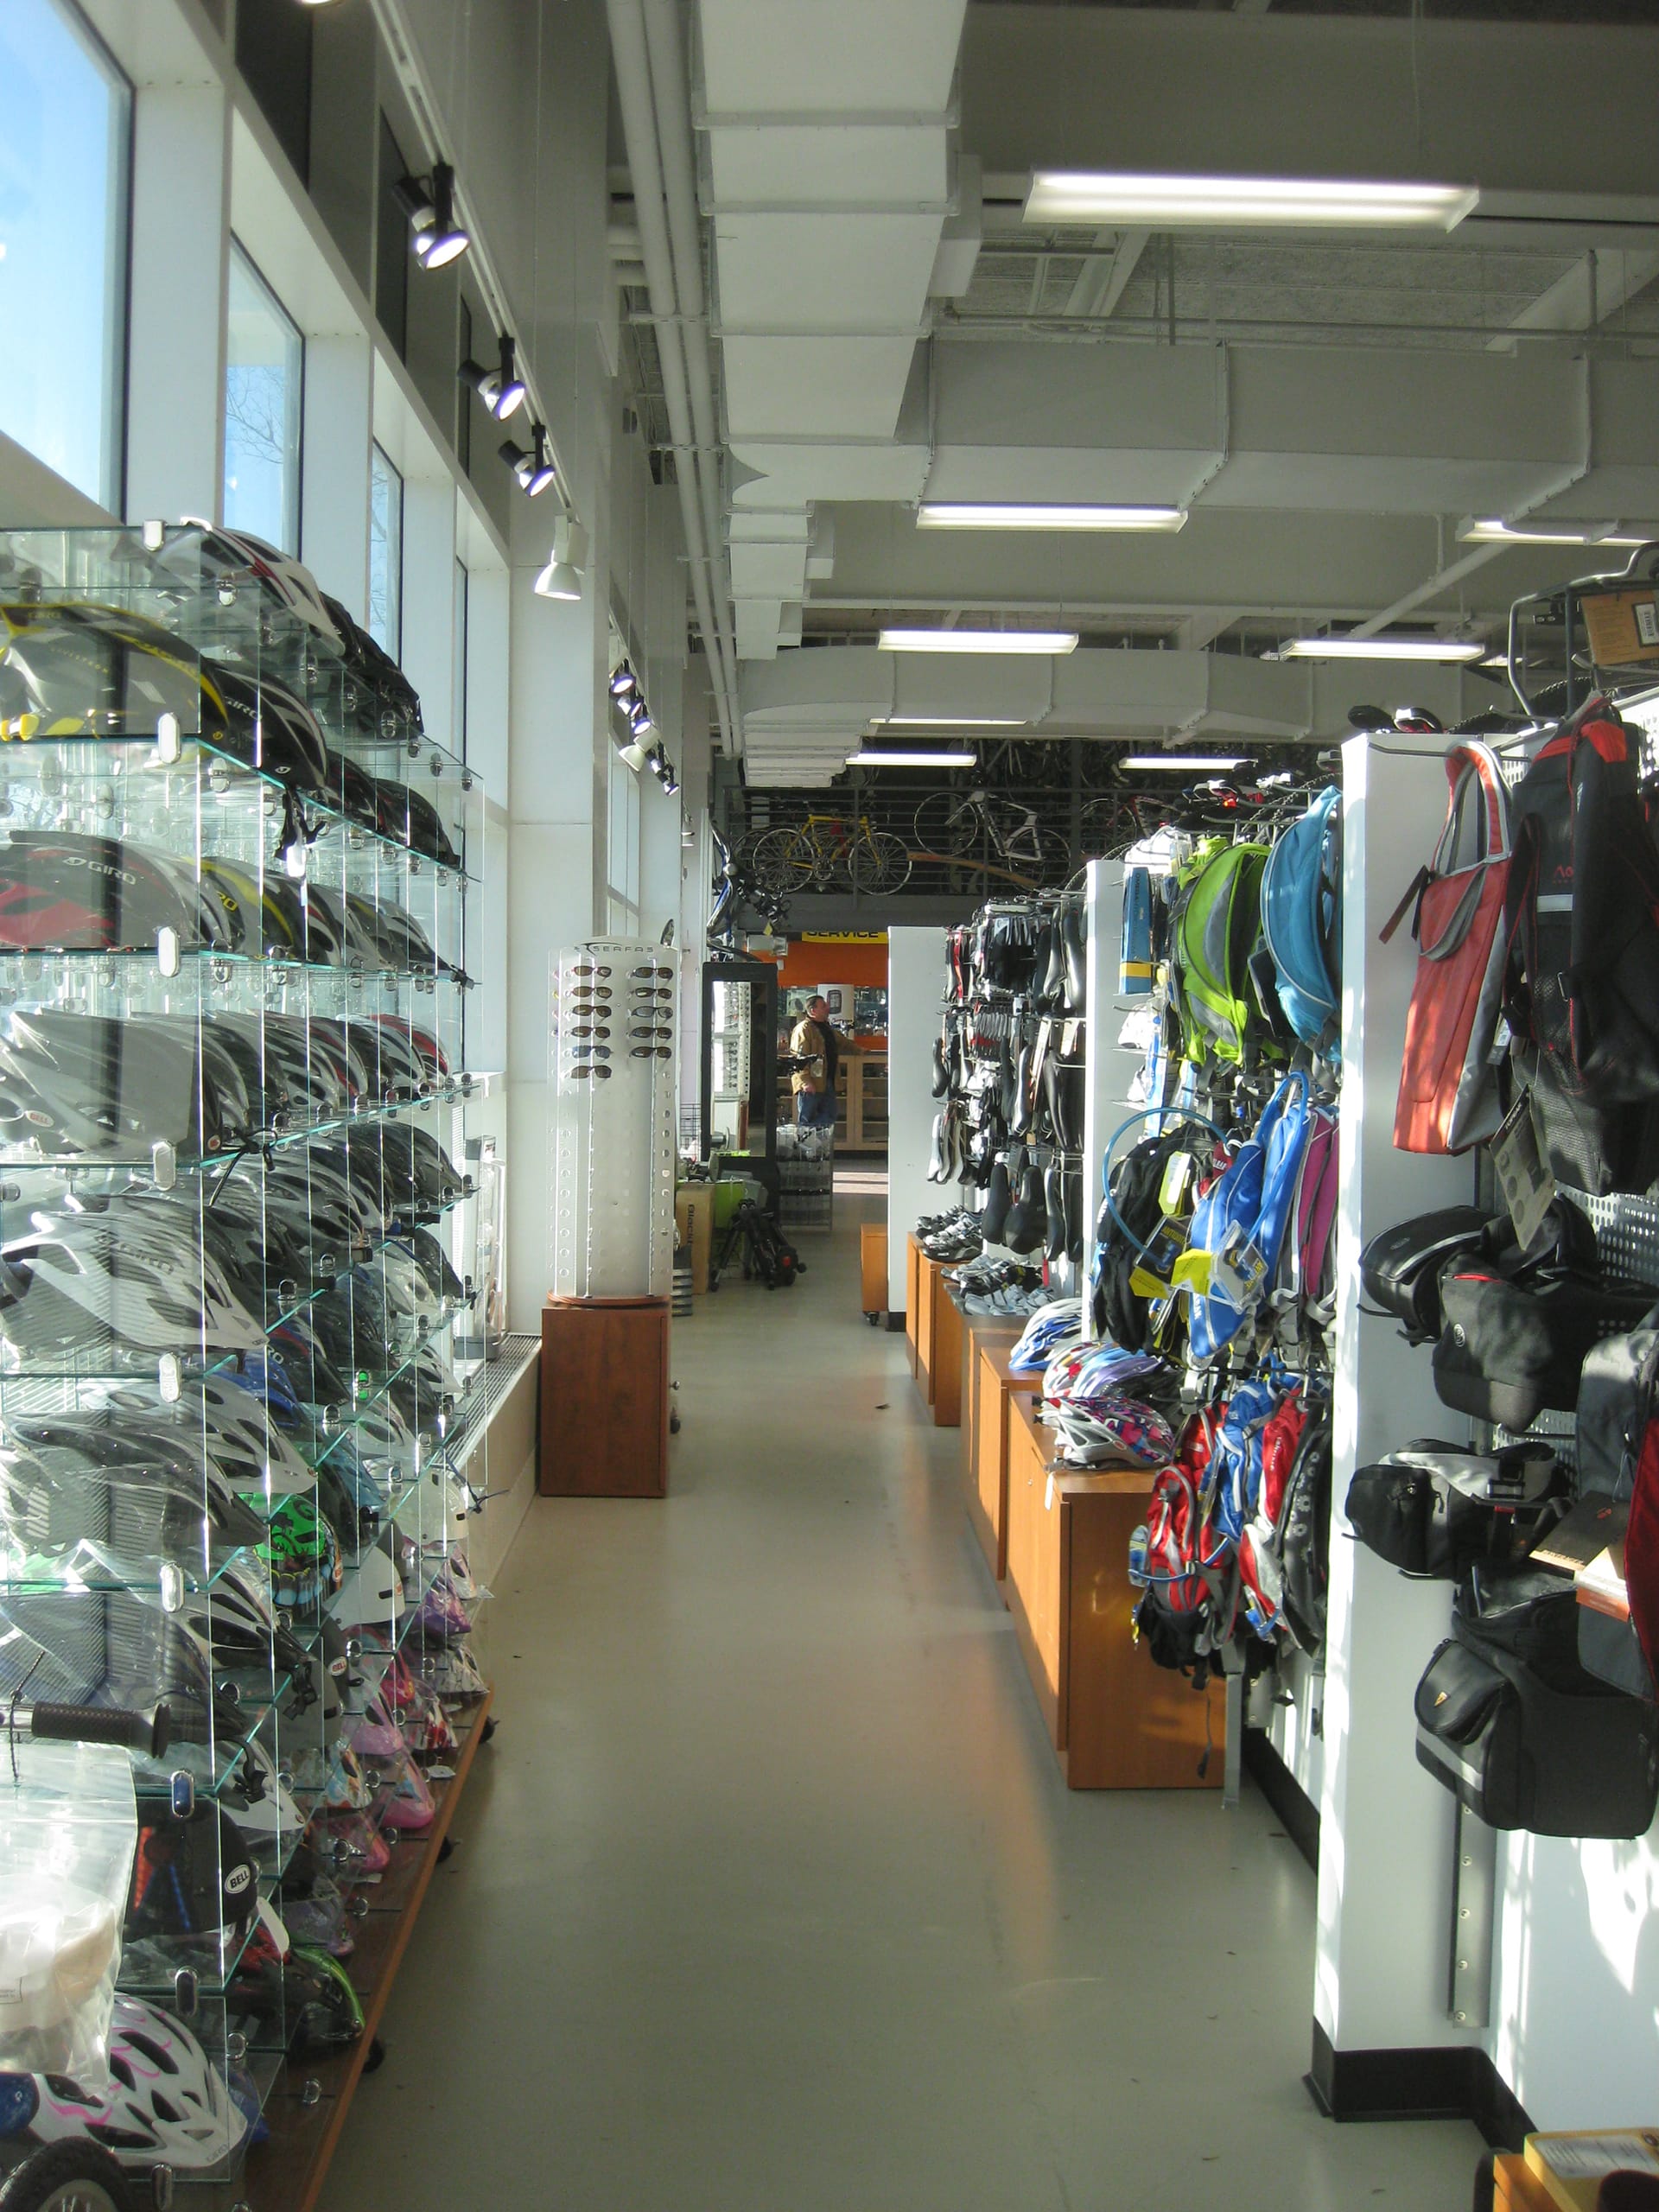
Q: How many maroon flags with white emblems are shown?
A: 0